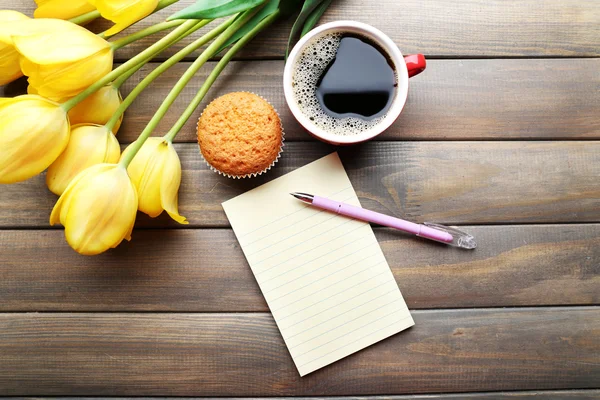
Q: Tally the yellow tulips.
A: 9